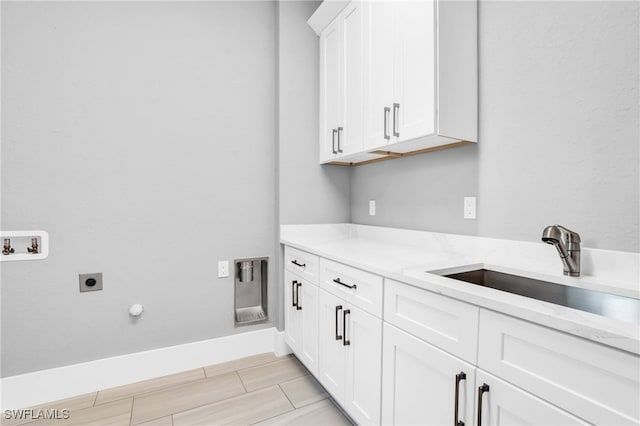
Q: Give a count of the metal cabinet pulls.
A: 12